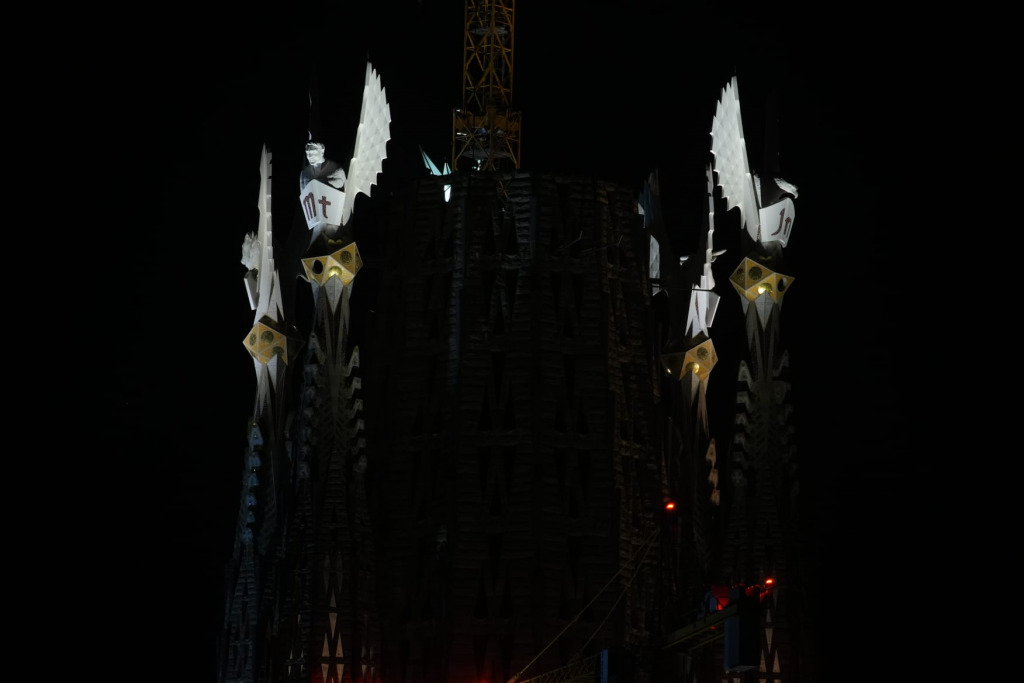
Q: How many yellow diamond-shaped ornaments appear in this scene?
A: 4